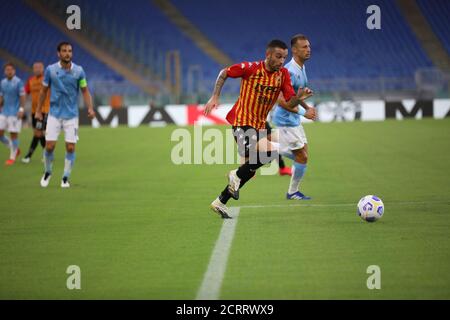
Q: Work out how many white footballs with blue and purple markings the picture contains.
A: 1